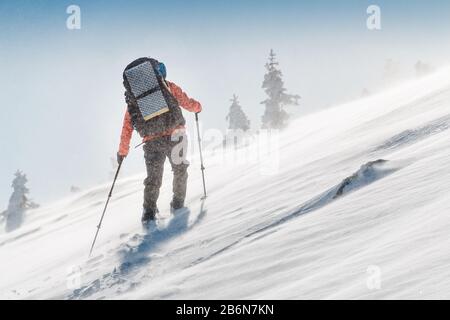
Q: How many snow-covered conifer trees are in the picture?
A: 3